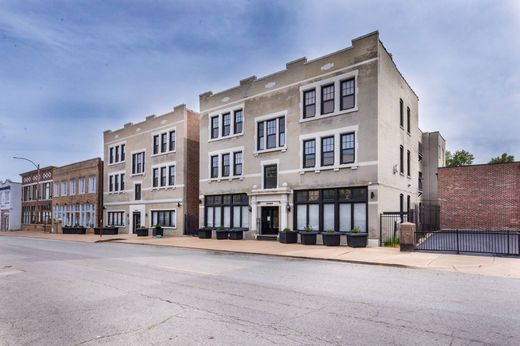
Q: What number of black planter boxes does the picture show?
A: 11